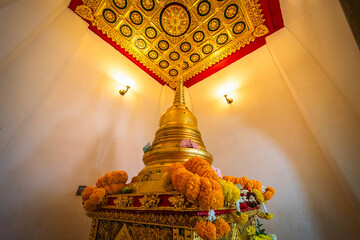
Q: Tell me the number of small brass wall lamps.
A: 2